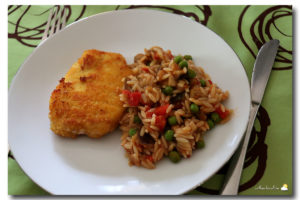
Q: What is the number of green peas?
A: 15